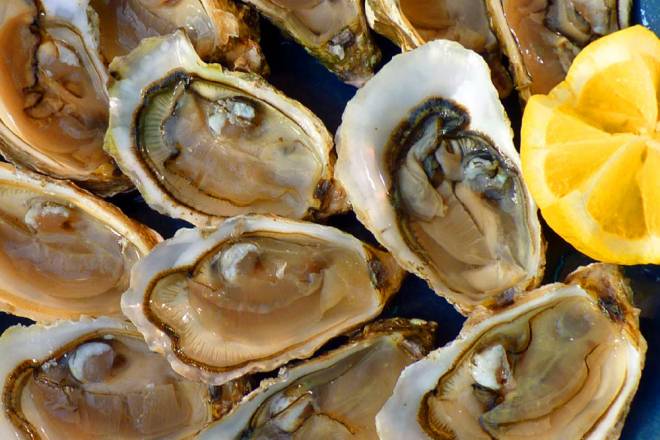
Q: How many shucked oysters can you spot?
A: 12